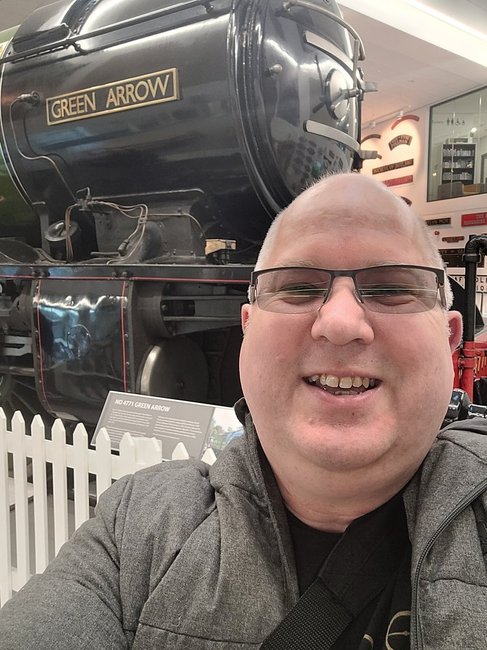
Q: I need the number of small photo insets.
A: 1